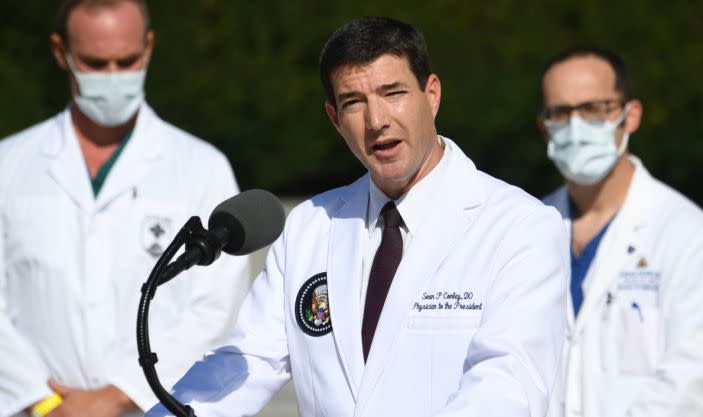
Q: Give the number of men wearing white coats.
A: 3